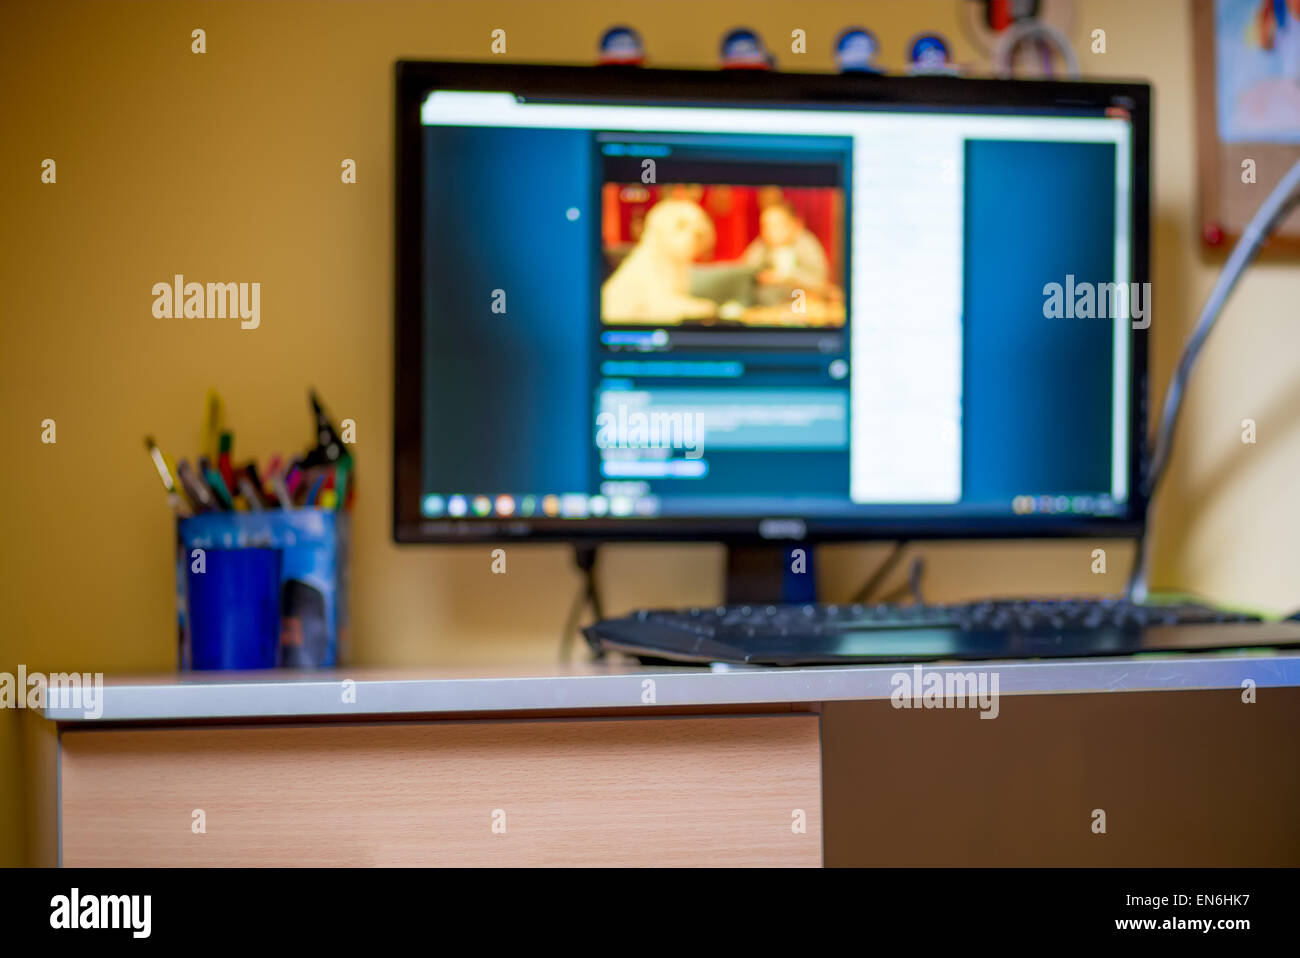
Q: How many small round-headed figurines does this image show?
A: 4